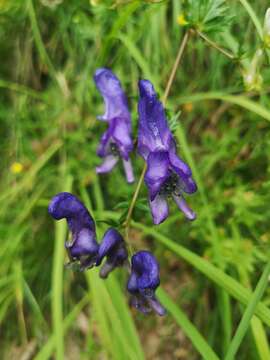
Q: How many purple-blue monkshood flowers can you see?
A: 5